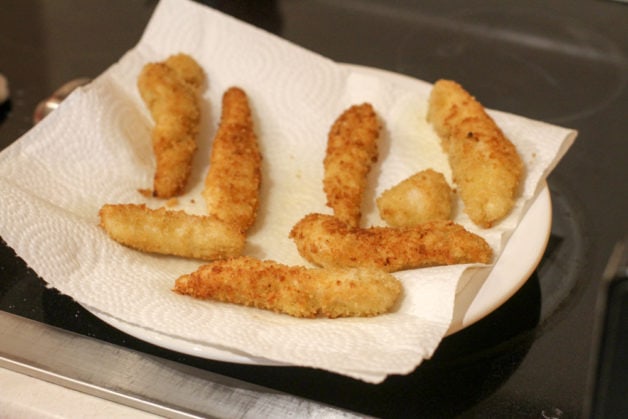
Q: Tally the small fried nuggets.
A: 1